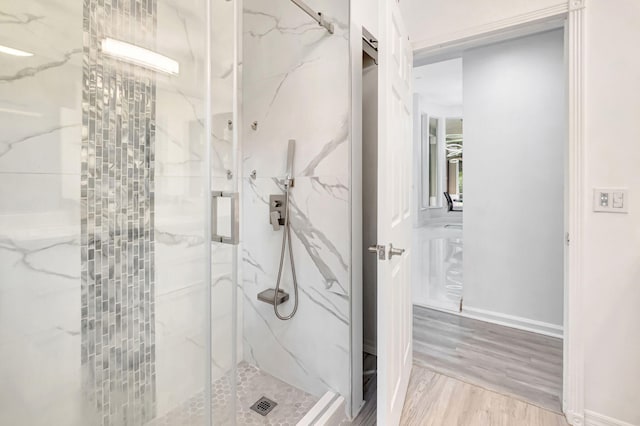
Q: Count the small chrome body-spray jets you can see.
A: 4